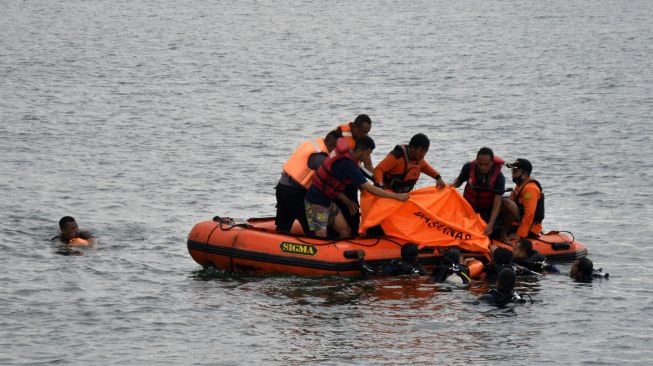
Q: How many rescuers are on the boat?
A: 6